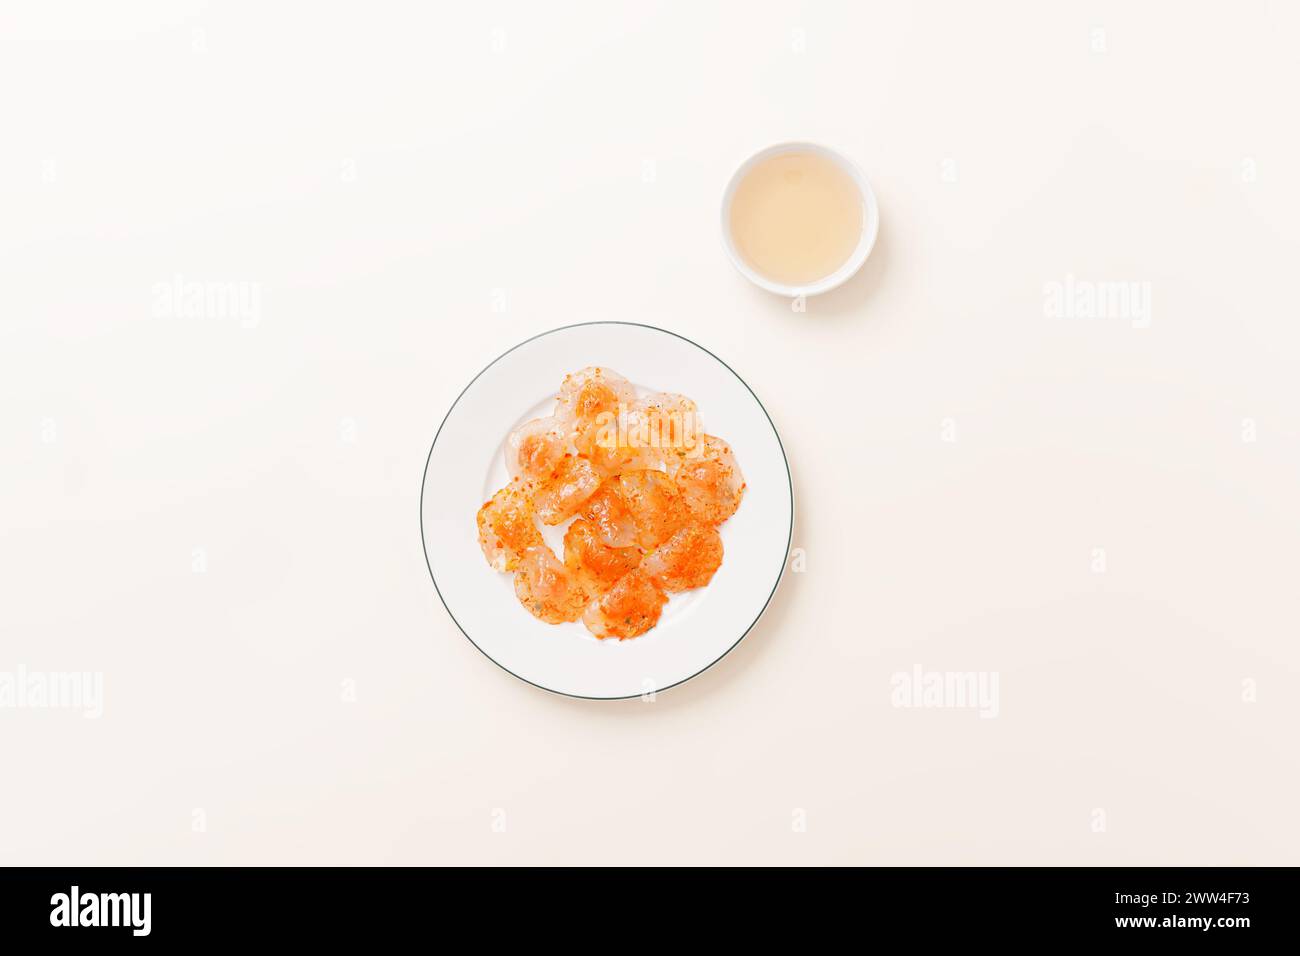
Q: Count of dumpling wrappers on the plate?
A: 13